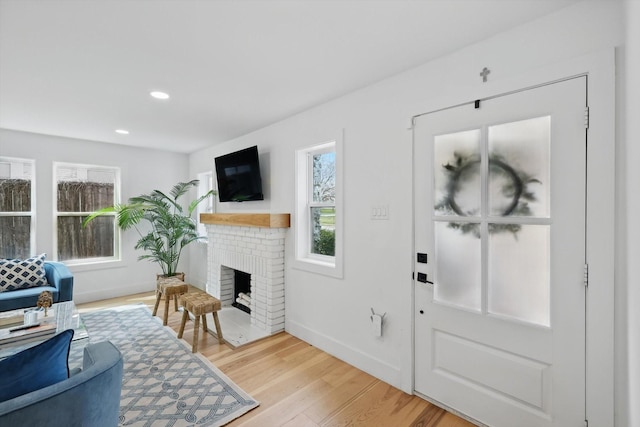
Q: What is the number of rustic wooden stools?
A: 2